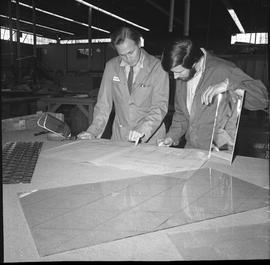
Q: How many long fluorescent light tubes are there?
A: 4